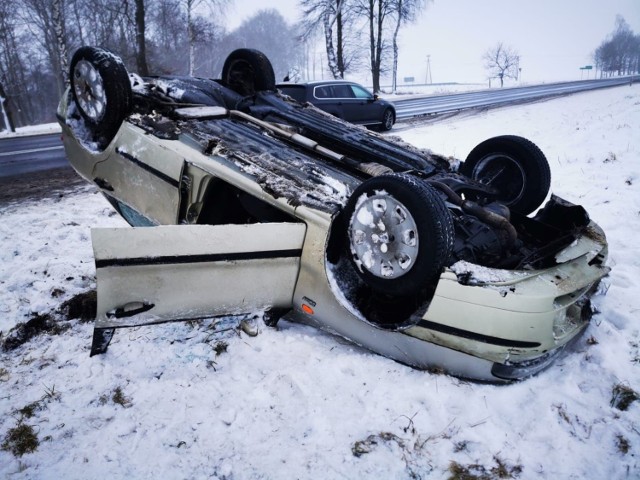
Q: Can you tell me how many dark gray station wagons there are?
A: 1